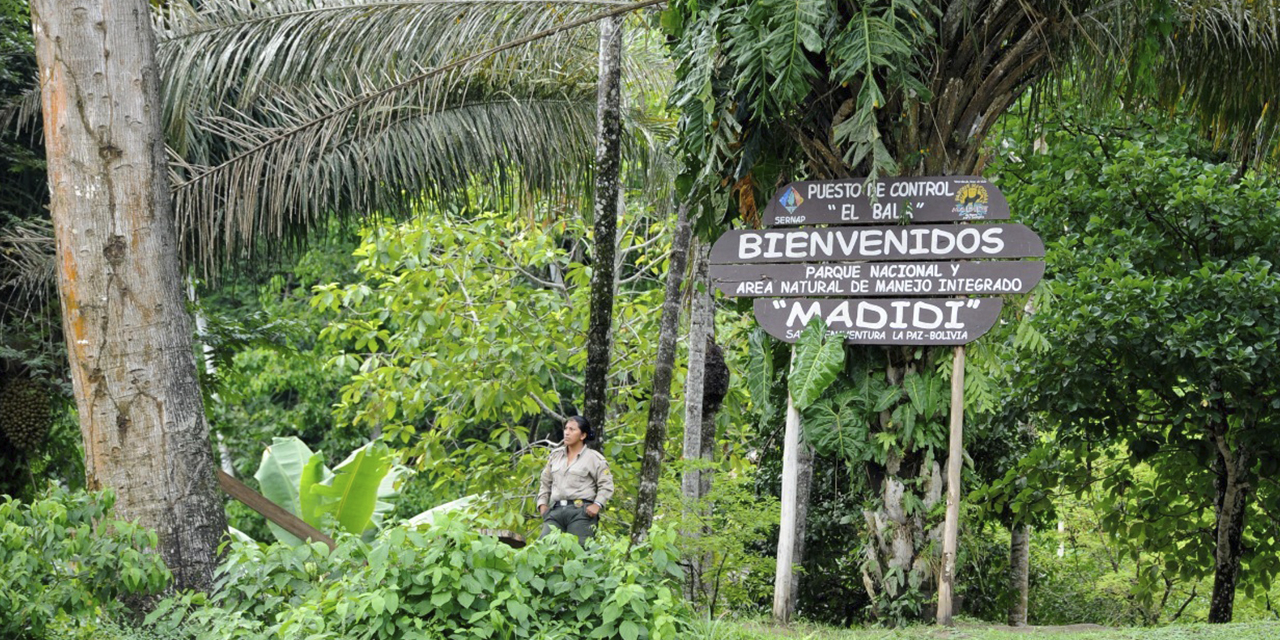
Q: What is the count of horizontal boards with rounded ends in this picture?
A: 4